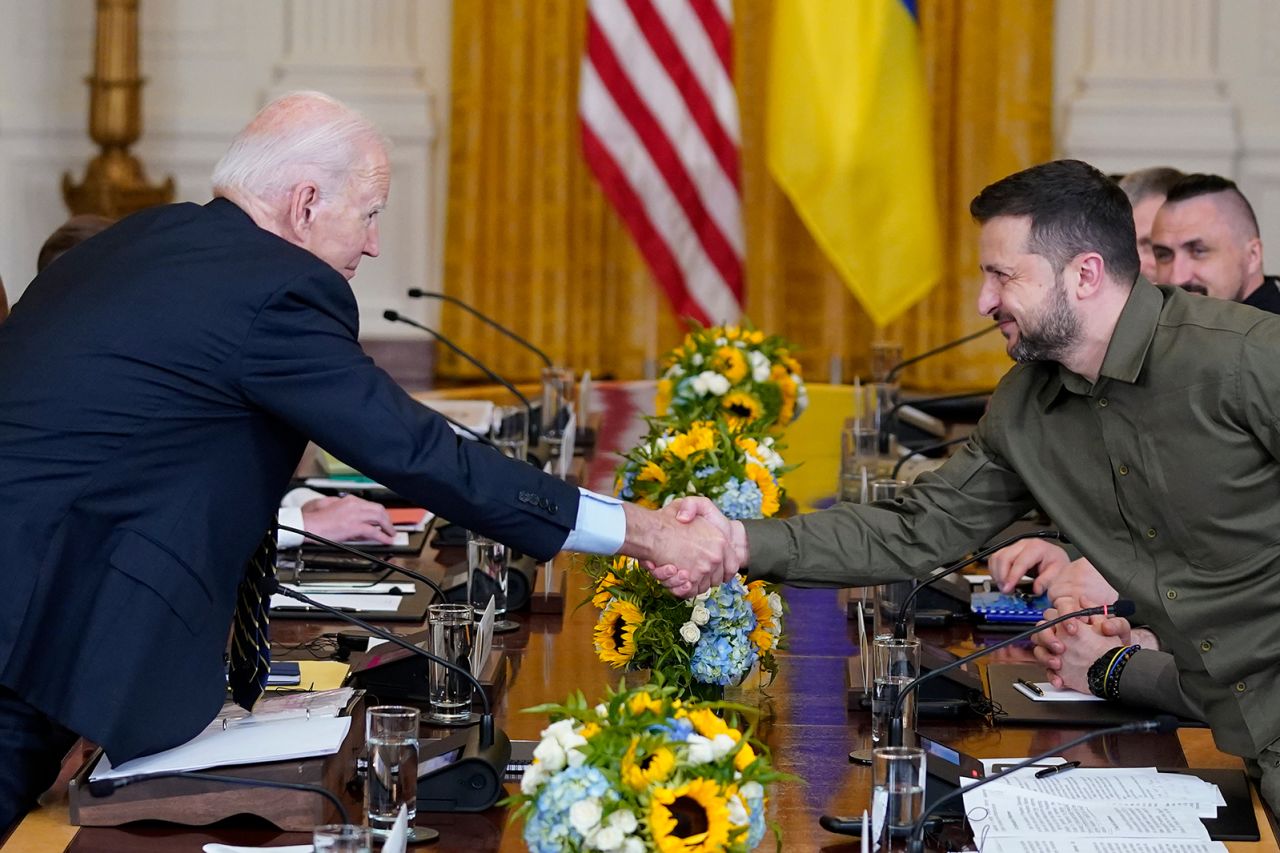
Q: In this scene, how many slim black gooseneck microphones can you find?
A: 12